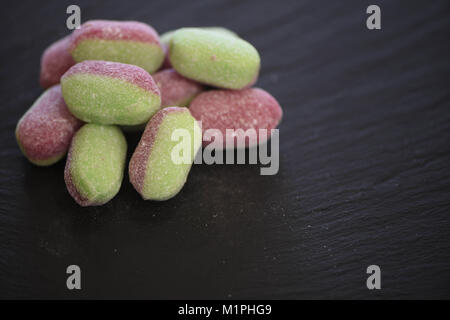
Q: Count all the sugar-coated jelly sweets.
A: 10